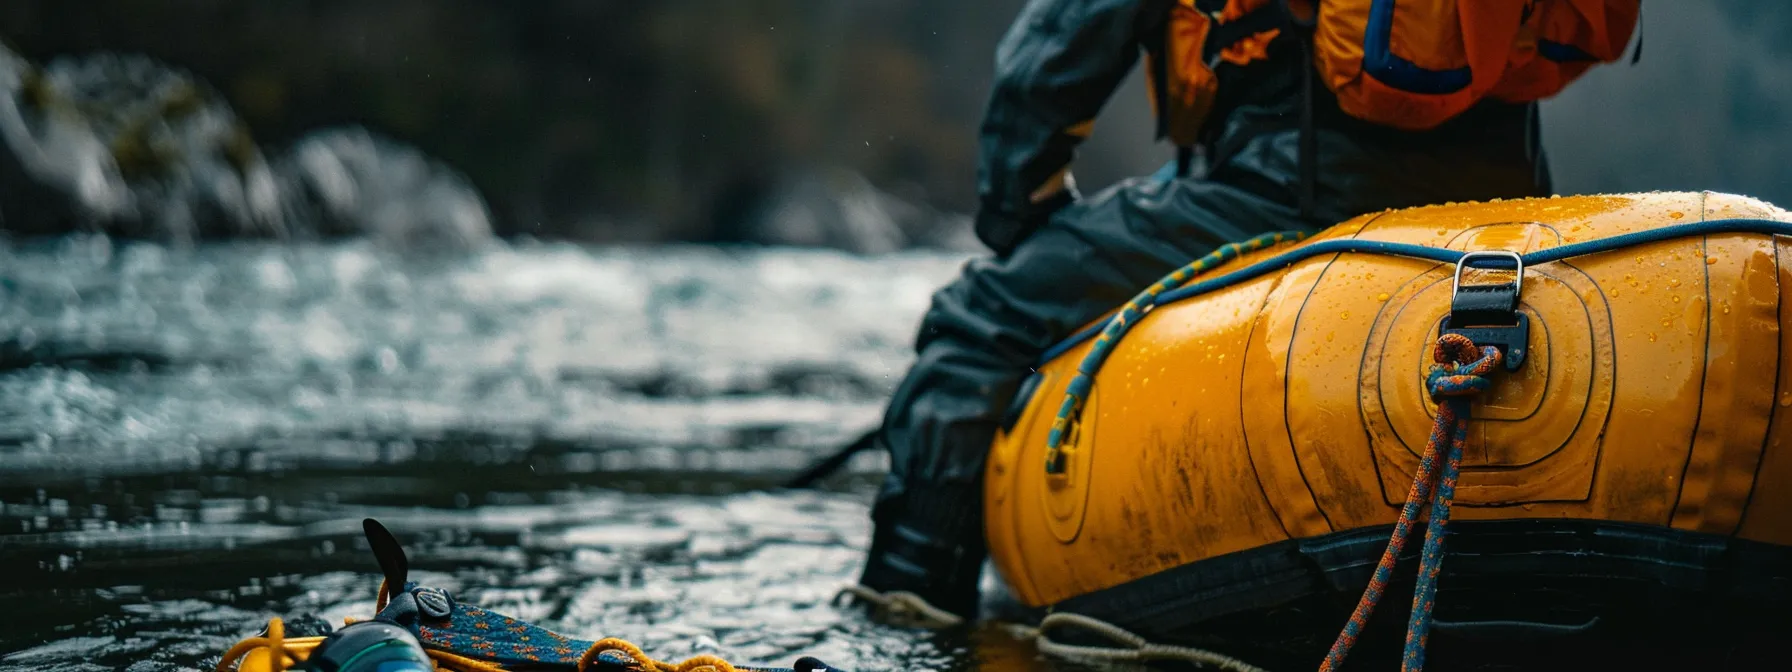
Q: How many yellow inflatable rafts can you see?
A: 1